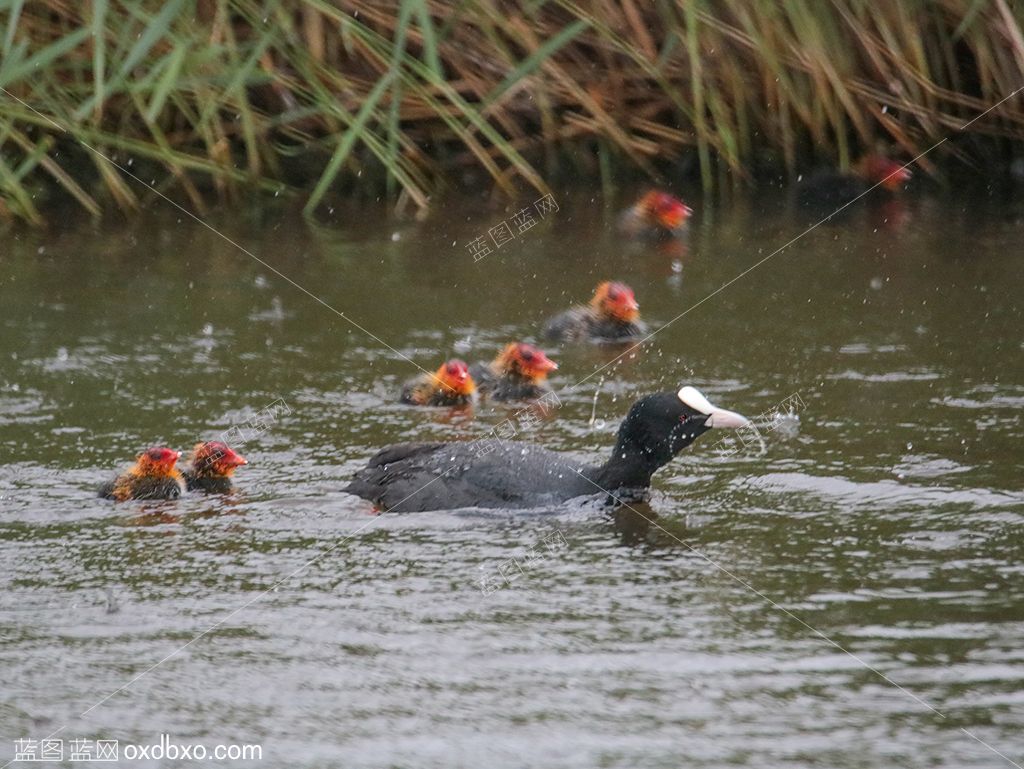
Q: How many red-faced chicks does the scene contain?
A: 7